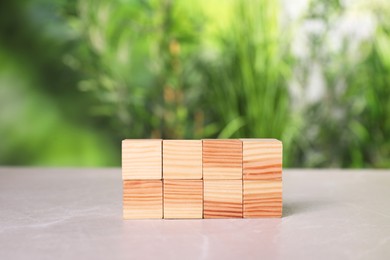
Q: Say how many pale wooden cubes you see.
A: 8